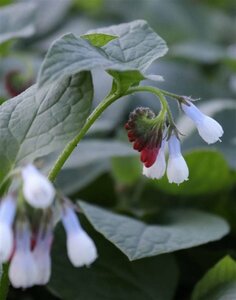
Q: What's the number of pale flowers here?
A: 8